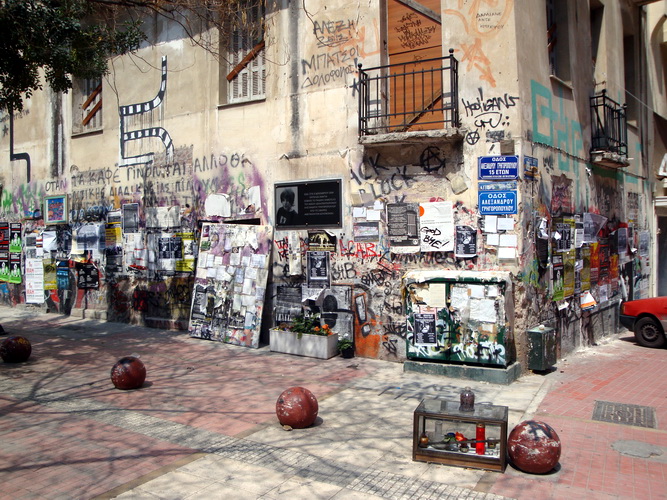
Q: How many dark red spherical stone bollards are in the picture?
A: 4